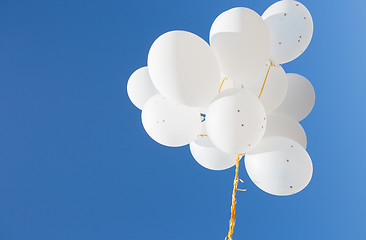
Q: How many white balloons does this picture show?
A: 11